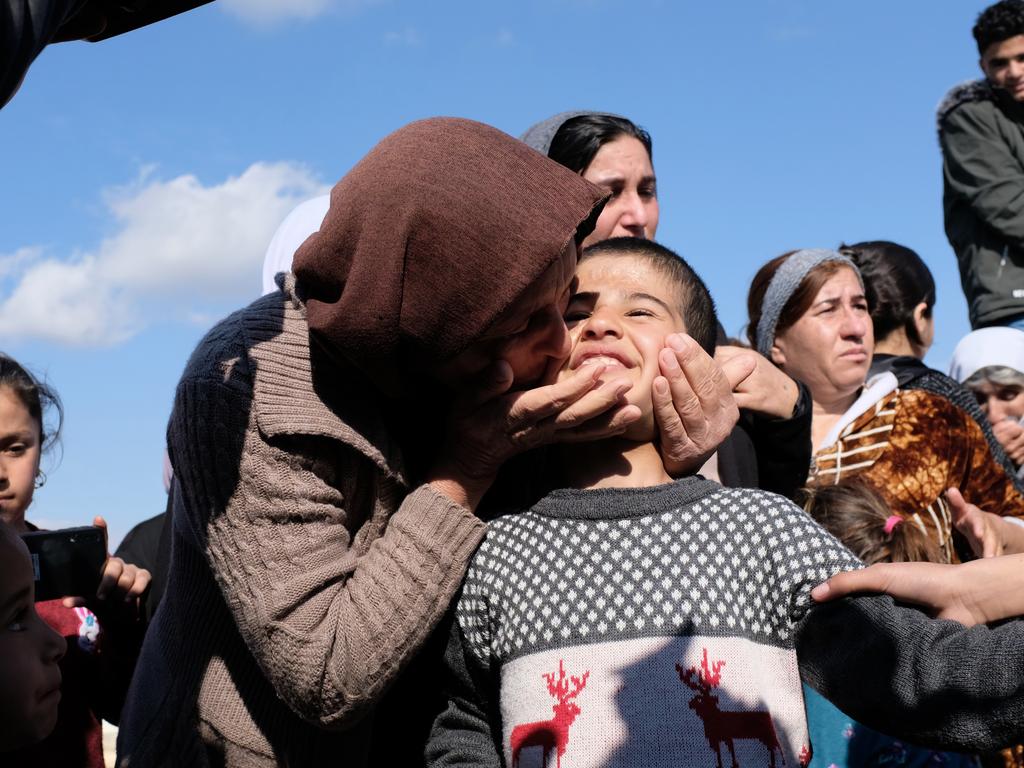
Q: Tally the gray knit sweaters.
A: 1